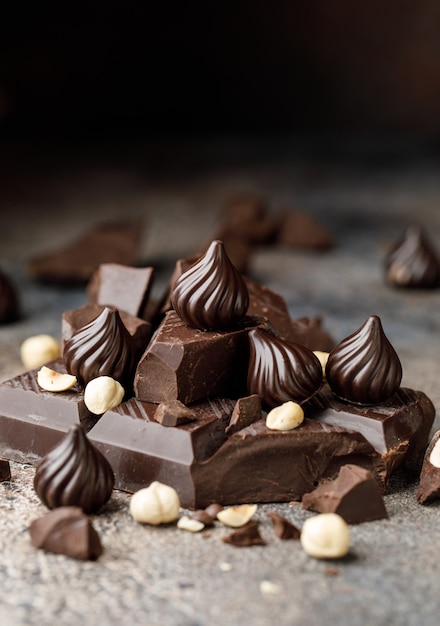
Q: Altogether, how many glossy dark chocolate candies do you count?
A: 6